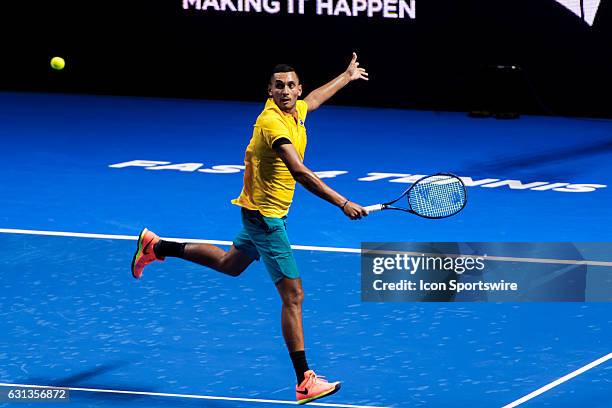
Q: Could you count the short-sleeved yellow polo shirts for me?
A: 1